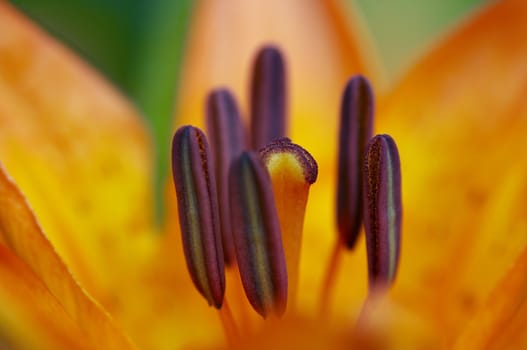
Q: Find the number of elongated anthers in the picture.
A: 6